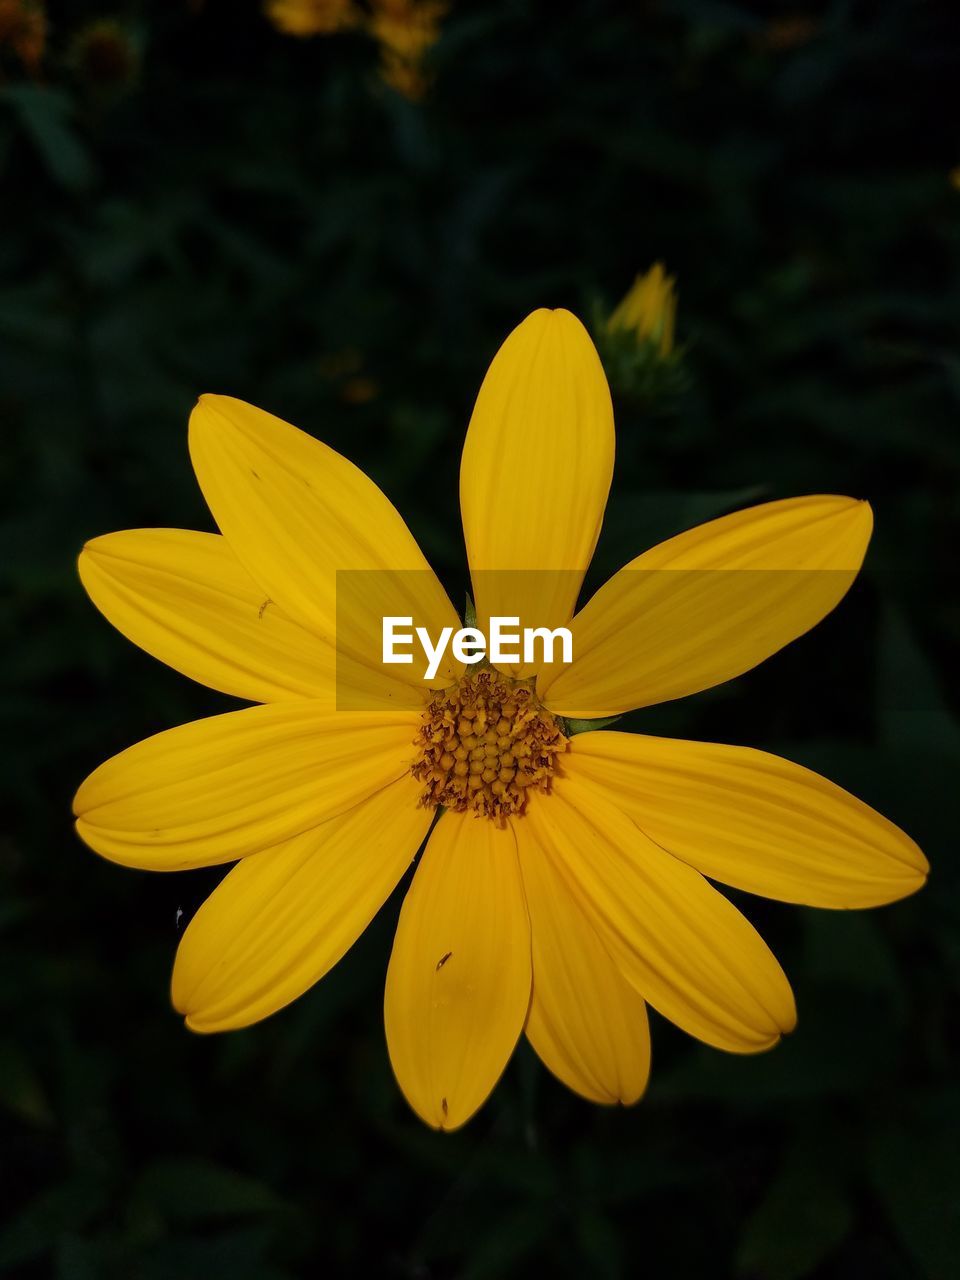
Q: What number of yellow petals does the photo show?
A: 10